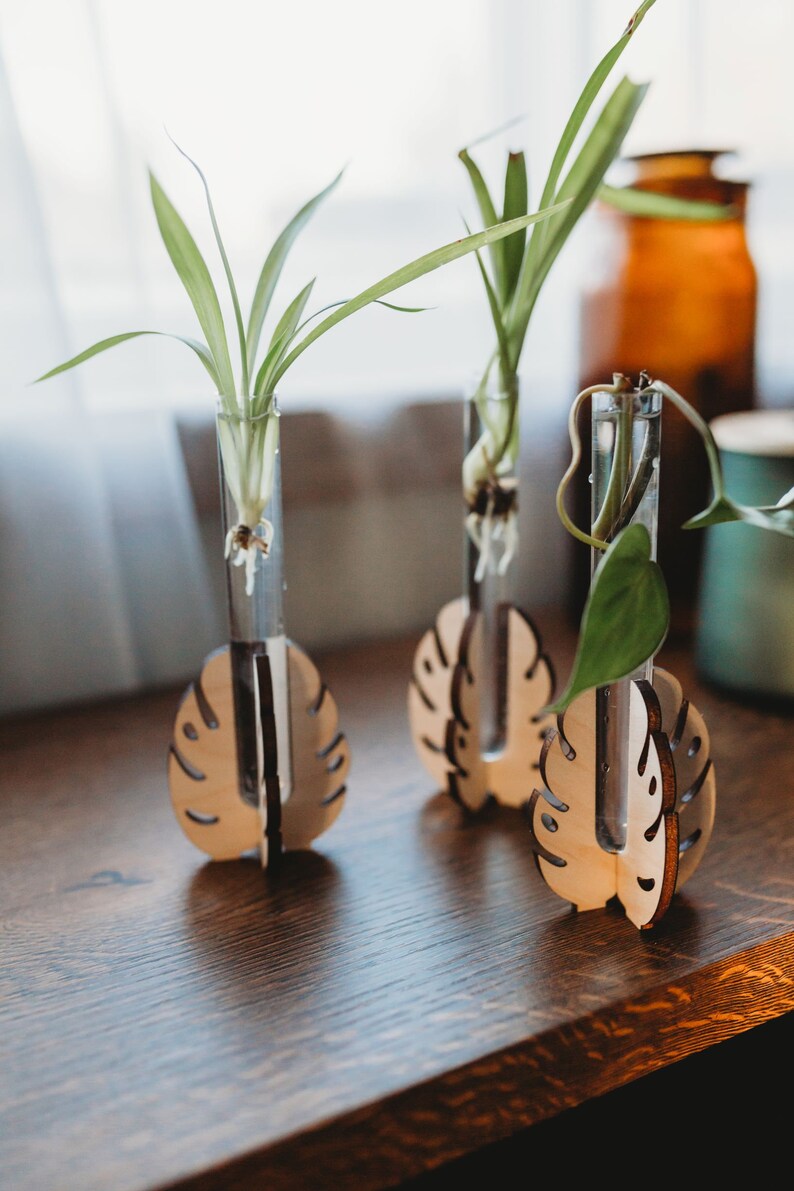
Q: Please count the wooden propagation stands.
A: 3